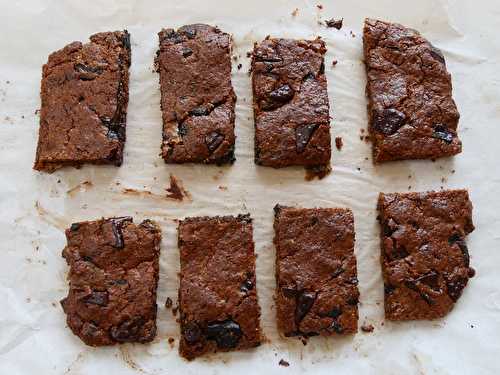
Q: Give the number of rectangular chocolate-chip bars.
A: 8